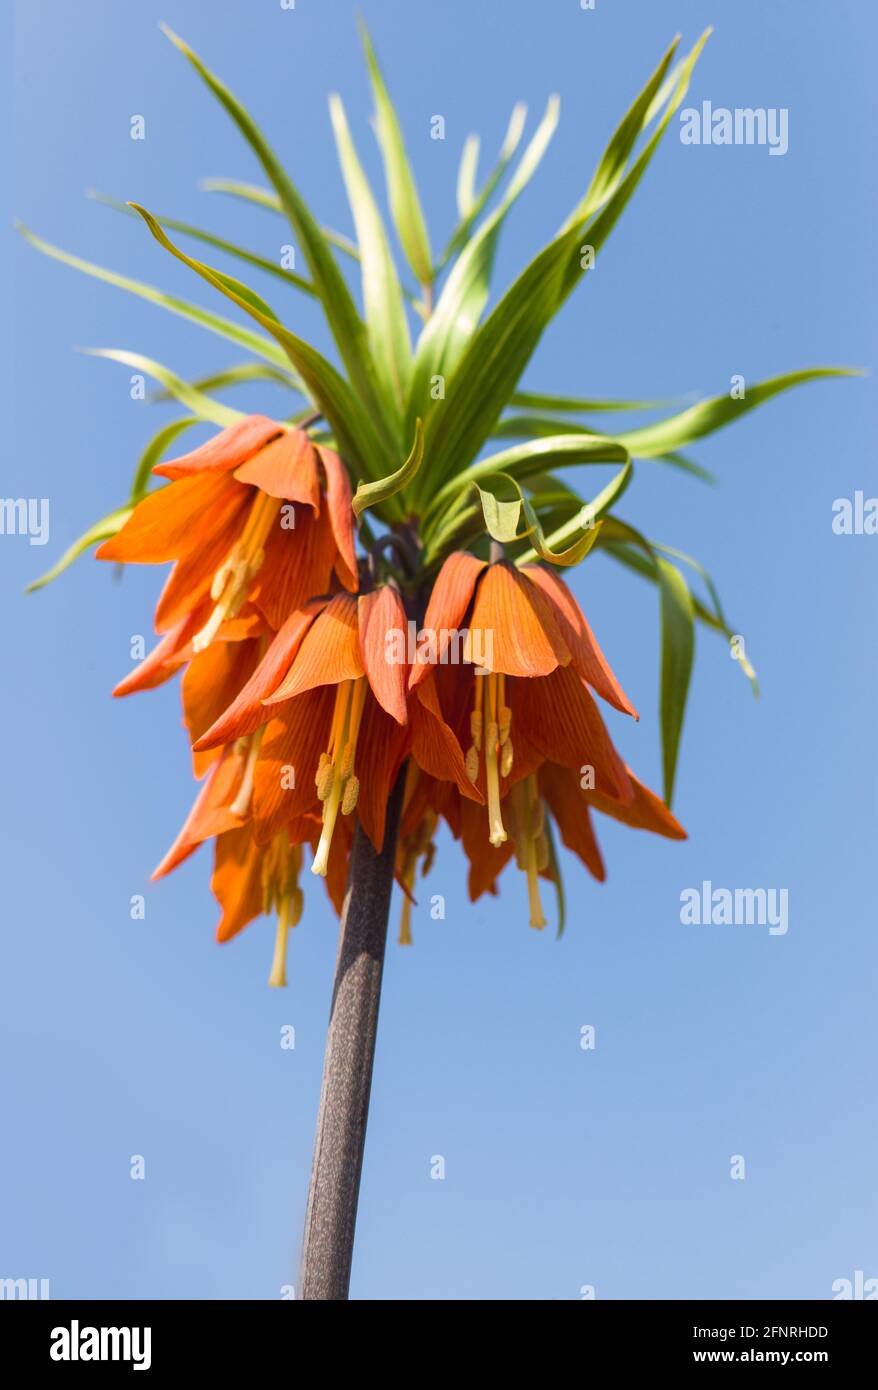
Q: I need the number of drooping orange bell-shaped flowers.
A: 7